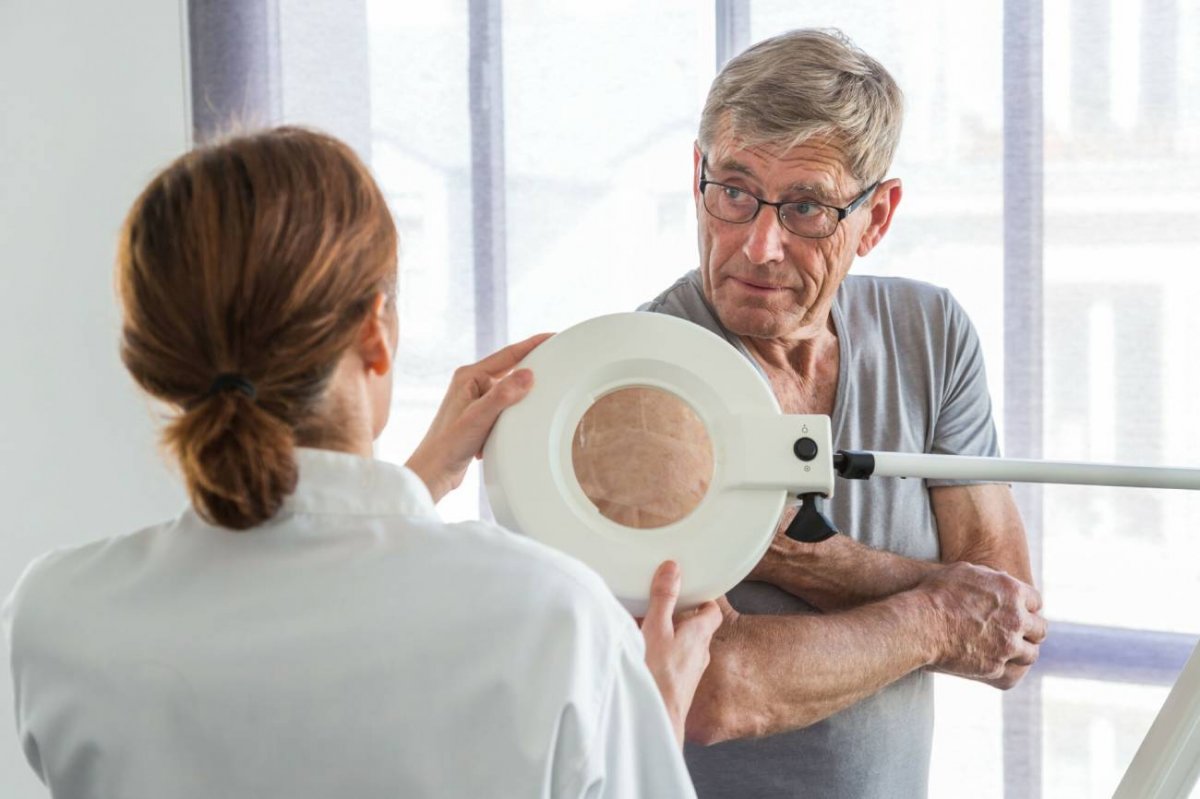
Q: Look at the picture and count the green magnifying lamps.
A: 0